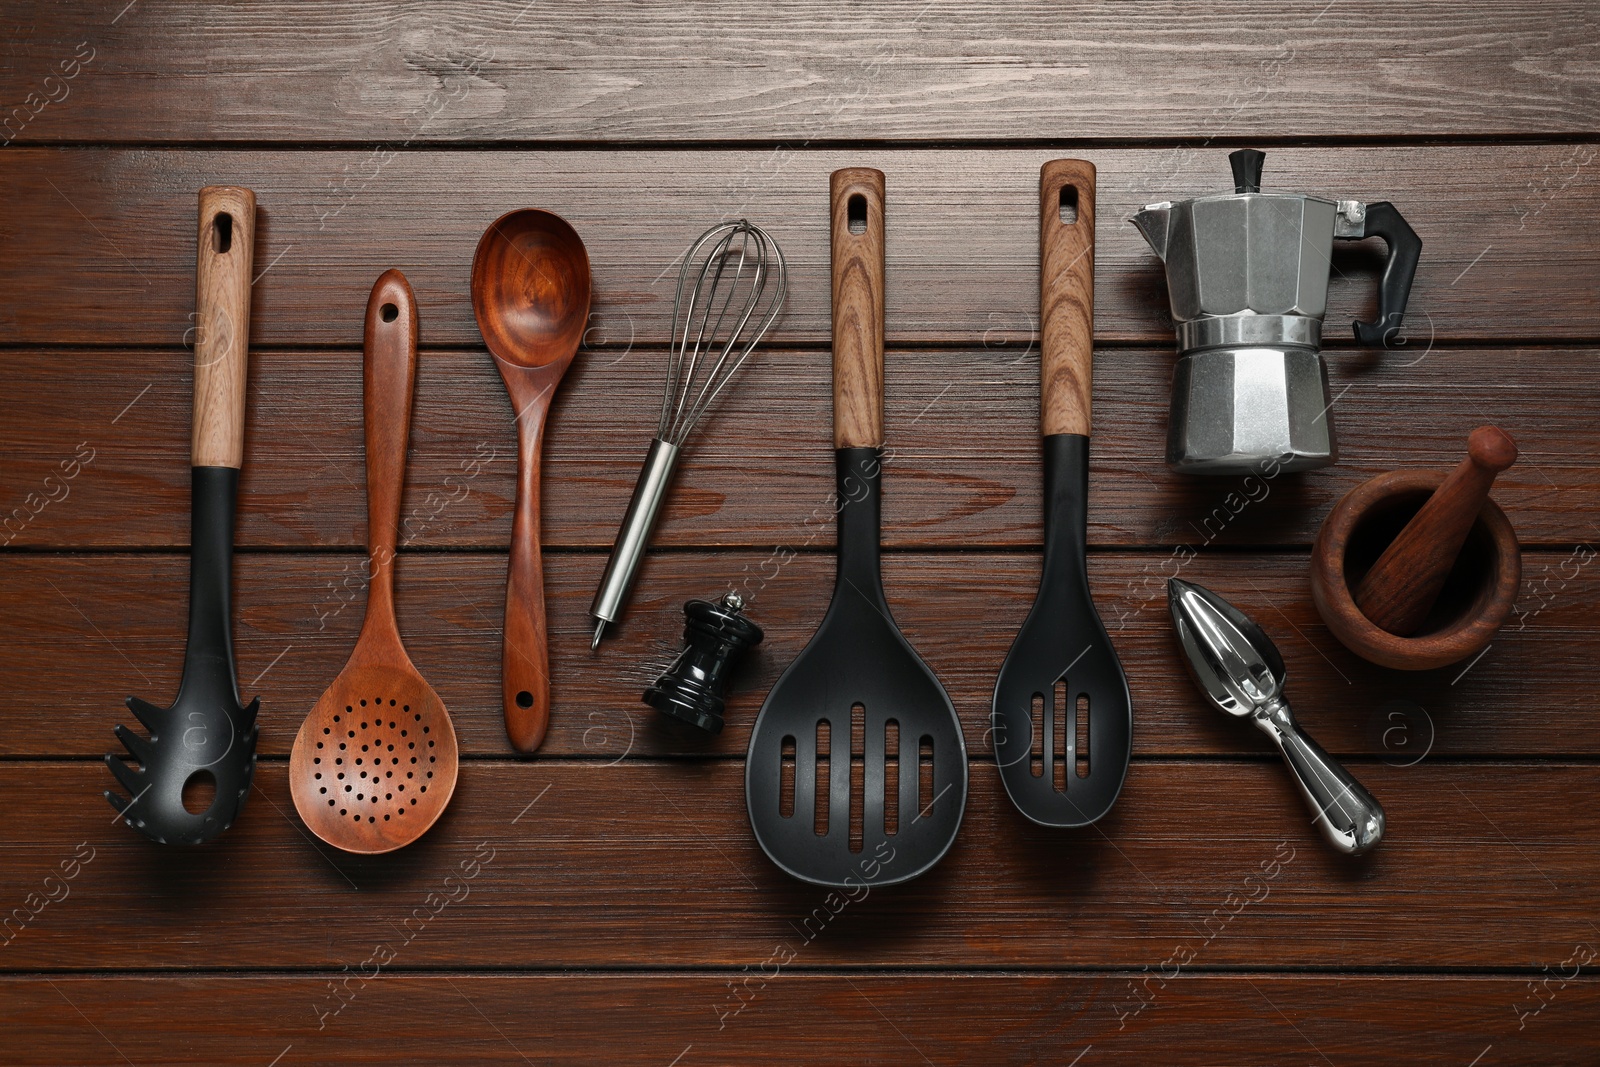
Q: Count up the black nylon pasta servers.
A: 1